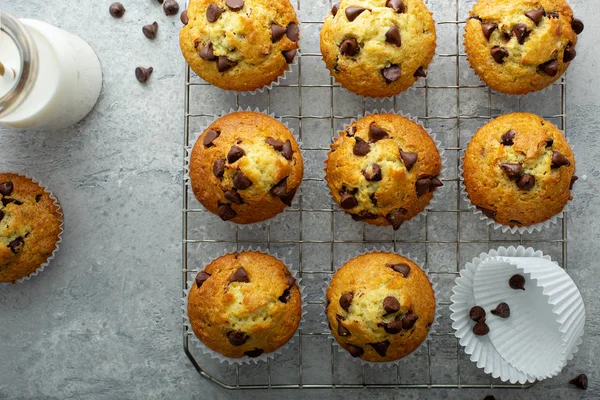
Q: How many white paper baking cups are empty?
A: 2